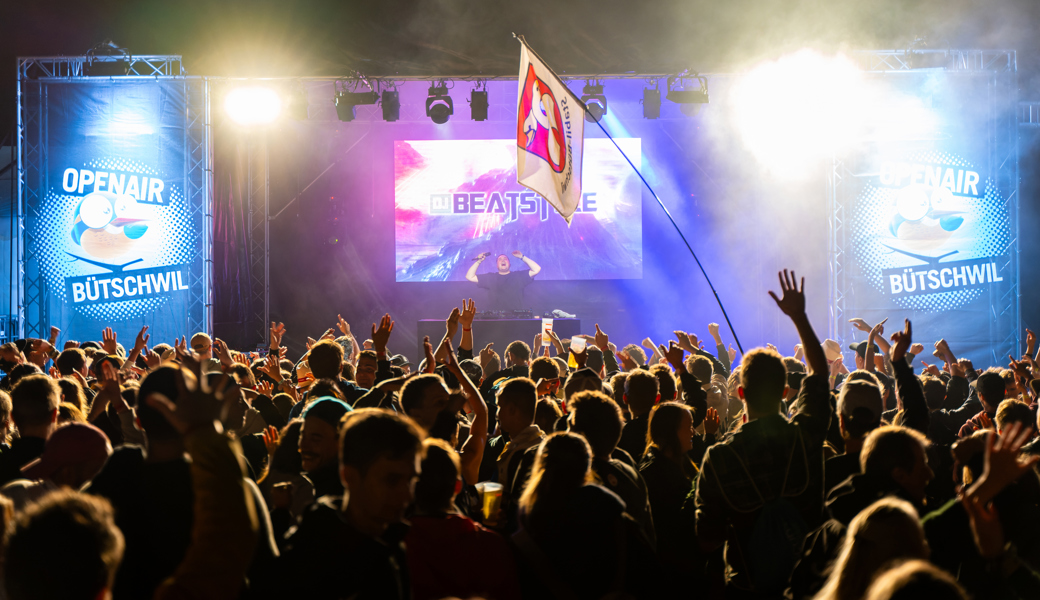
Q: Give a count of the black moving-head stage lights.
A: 2